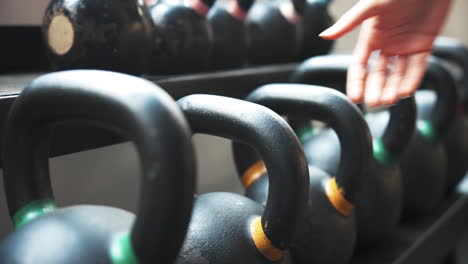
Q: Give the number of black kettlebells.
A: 11